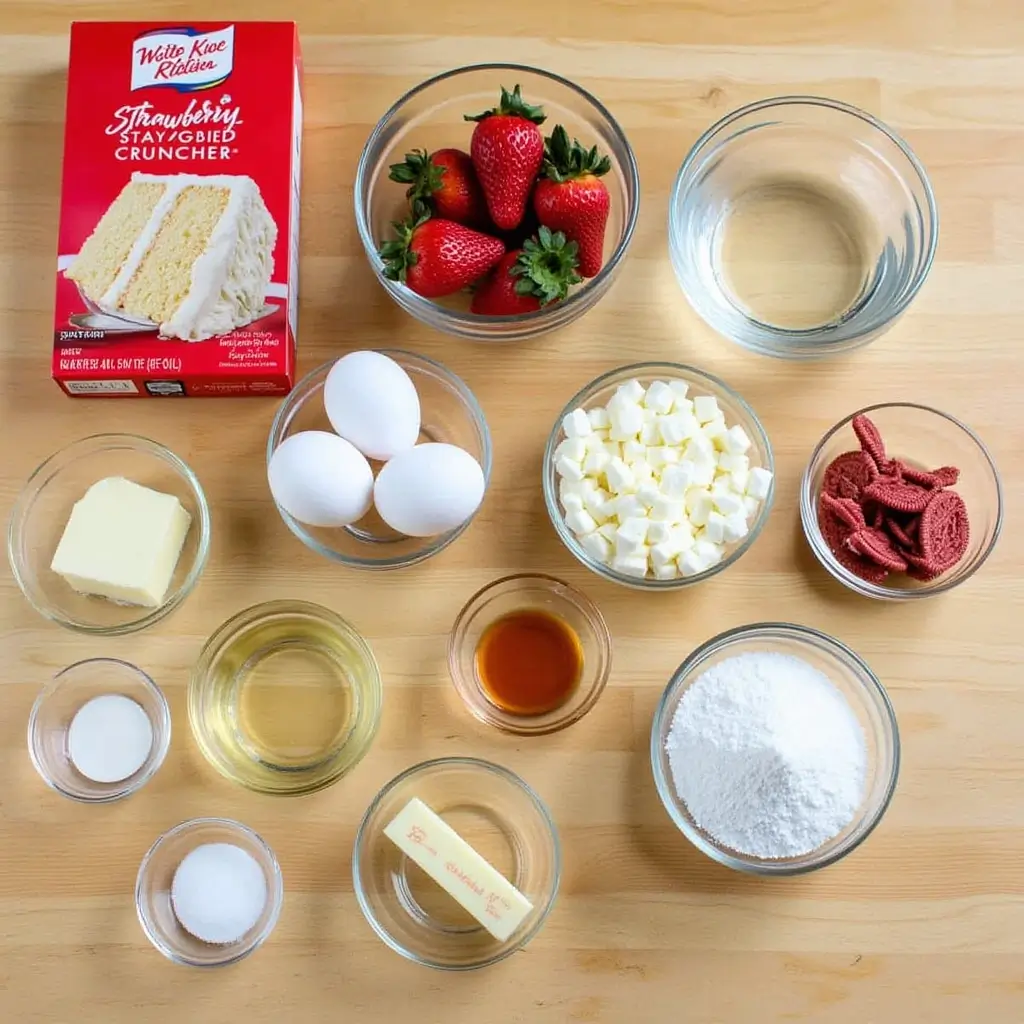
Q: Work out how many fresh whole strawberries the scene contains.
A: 5